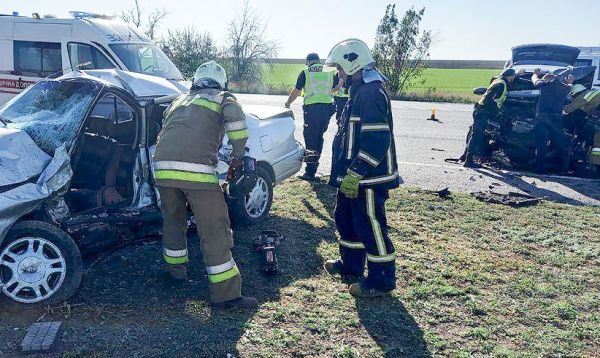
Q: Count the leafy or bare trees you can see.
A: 4